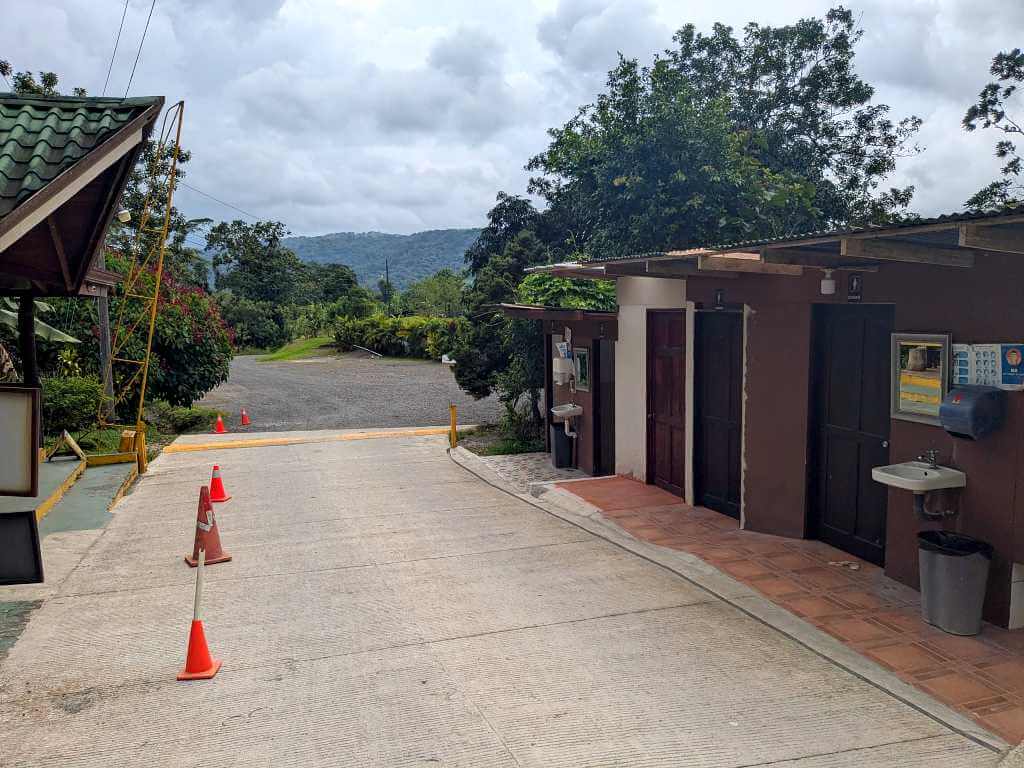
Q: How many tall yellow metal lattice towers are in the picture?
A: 1